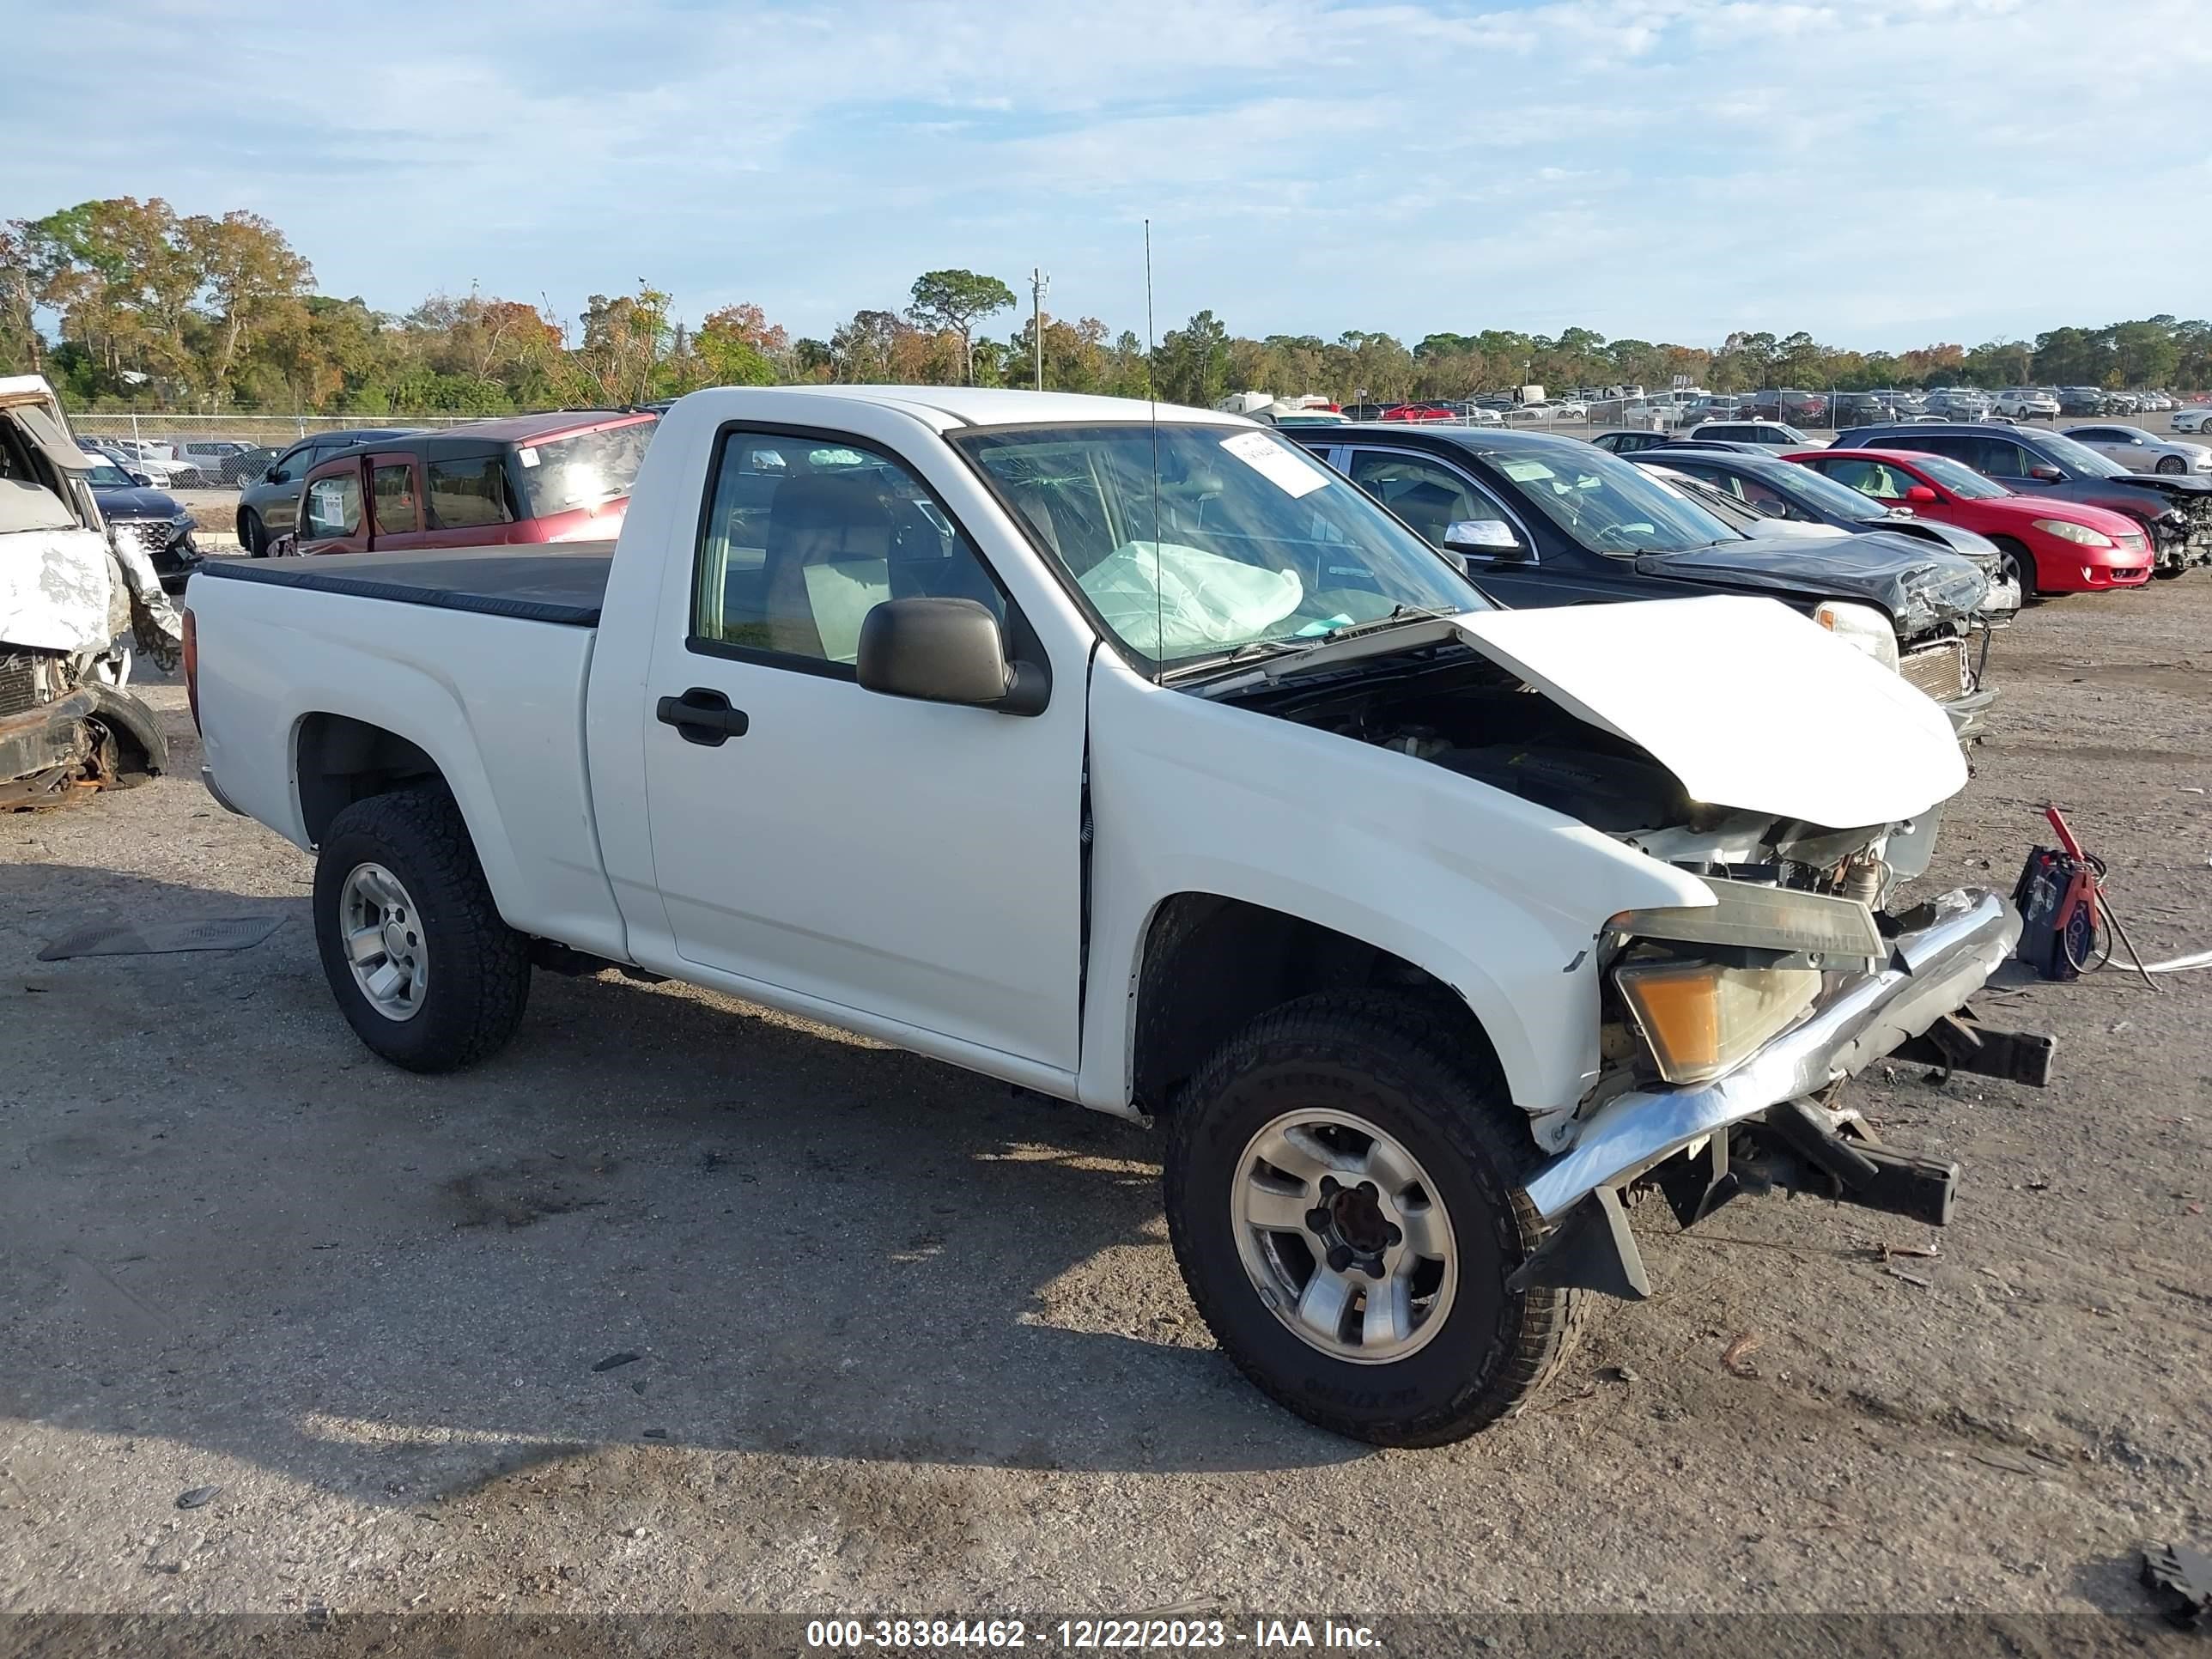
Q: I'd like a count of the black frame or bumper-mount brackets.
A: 2